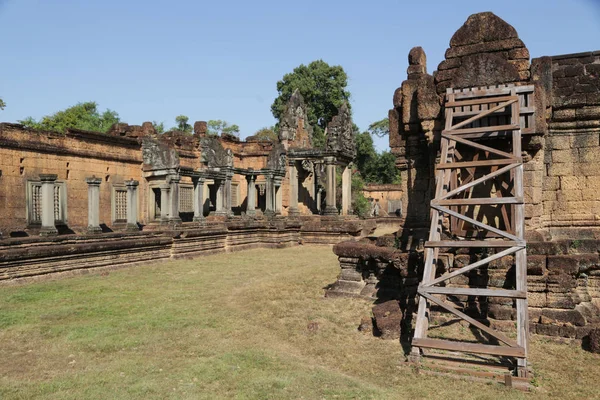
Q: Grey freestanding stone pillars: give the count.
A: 3